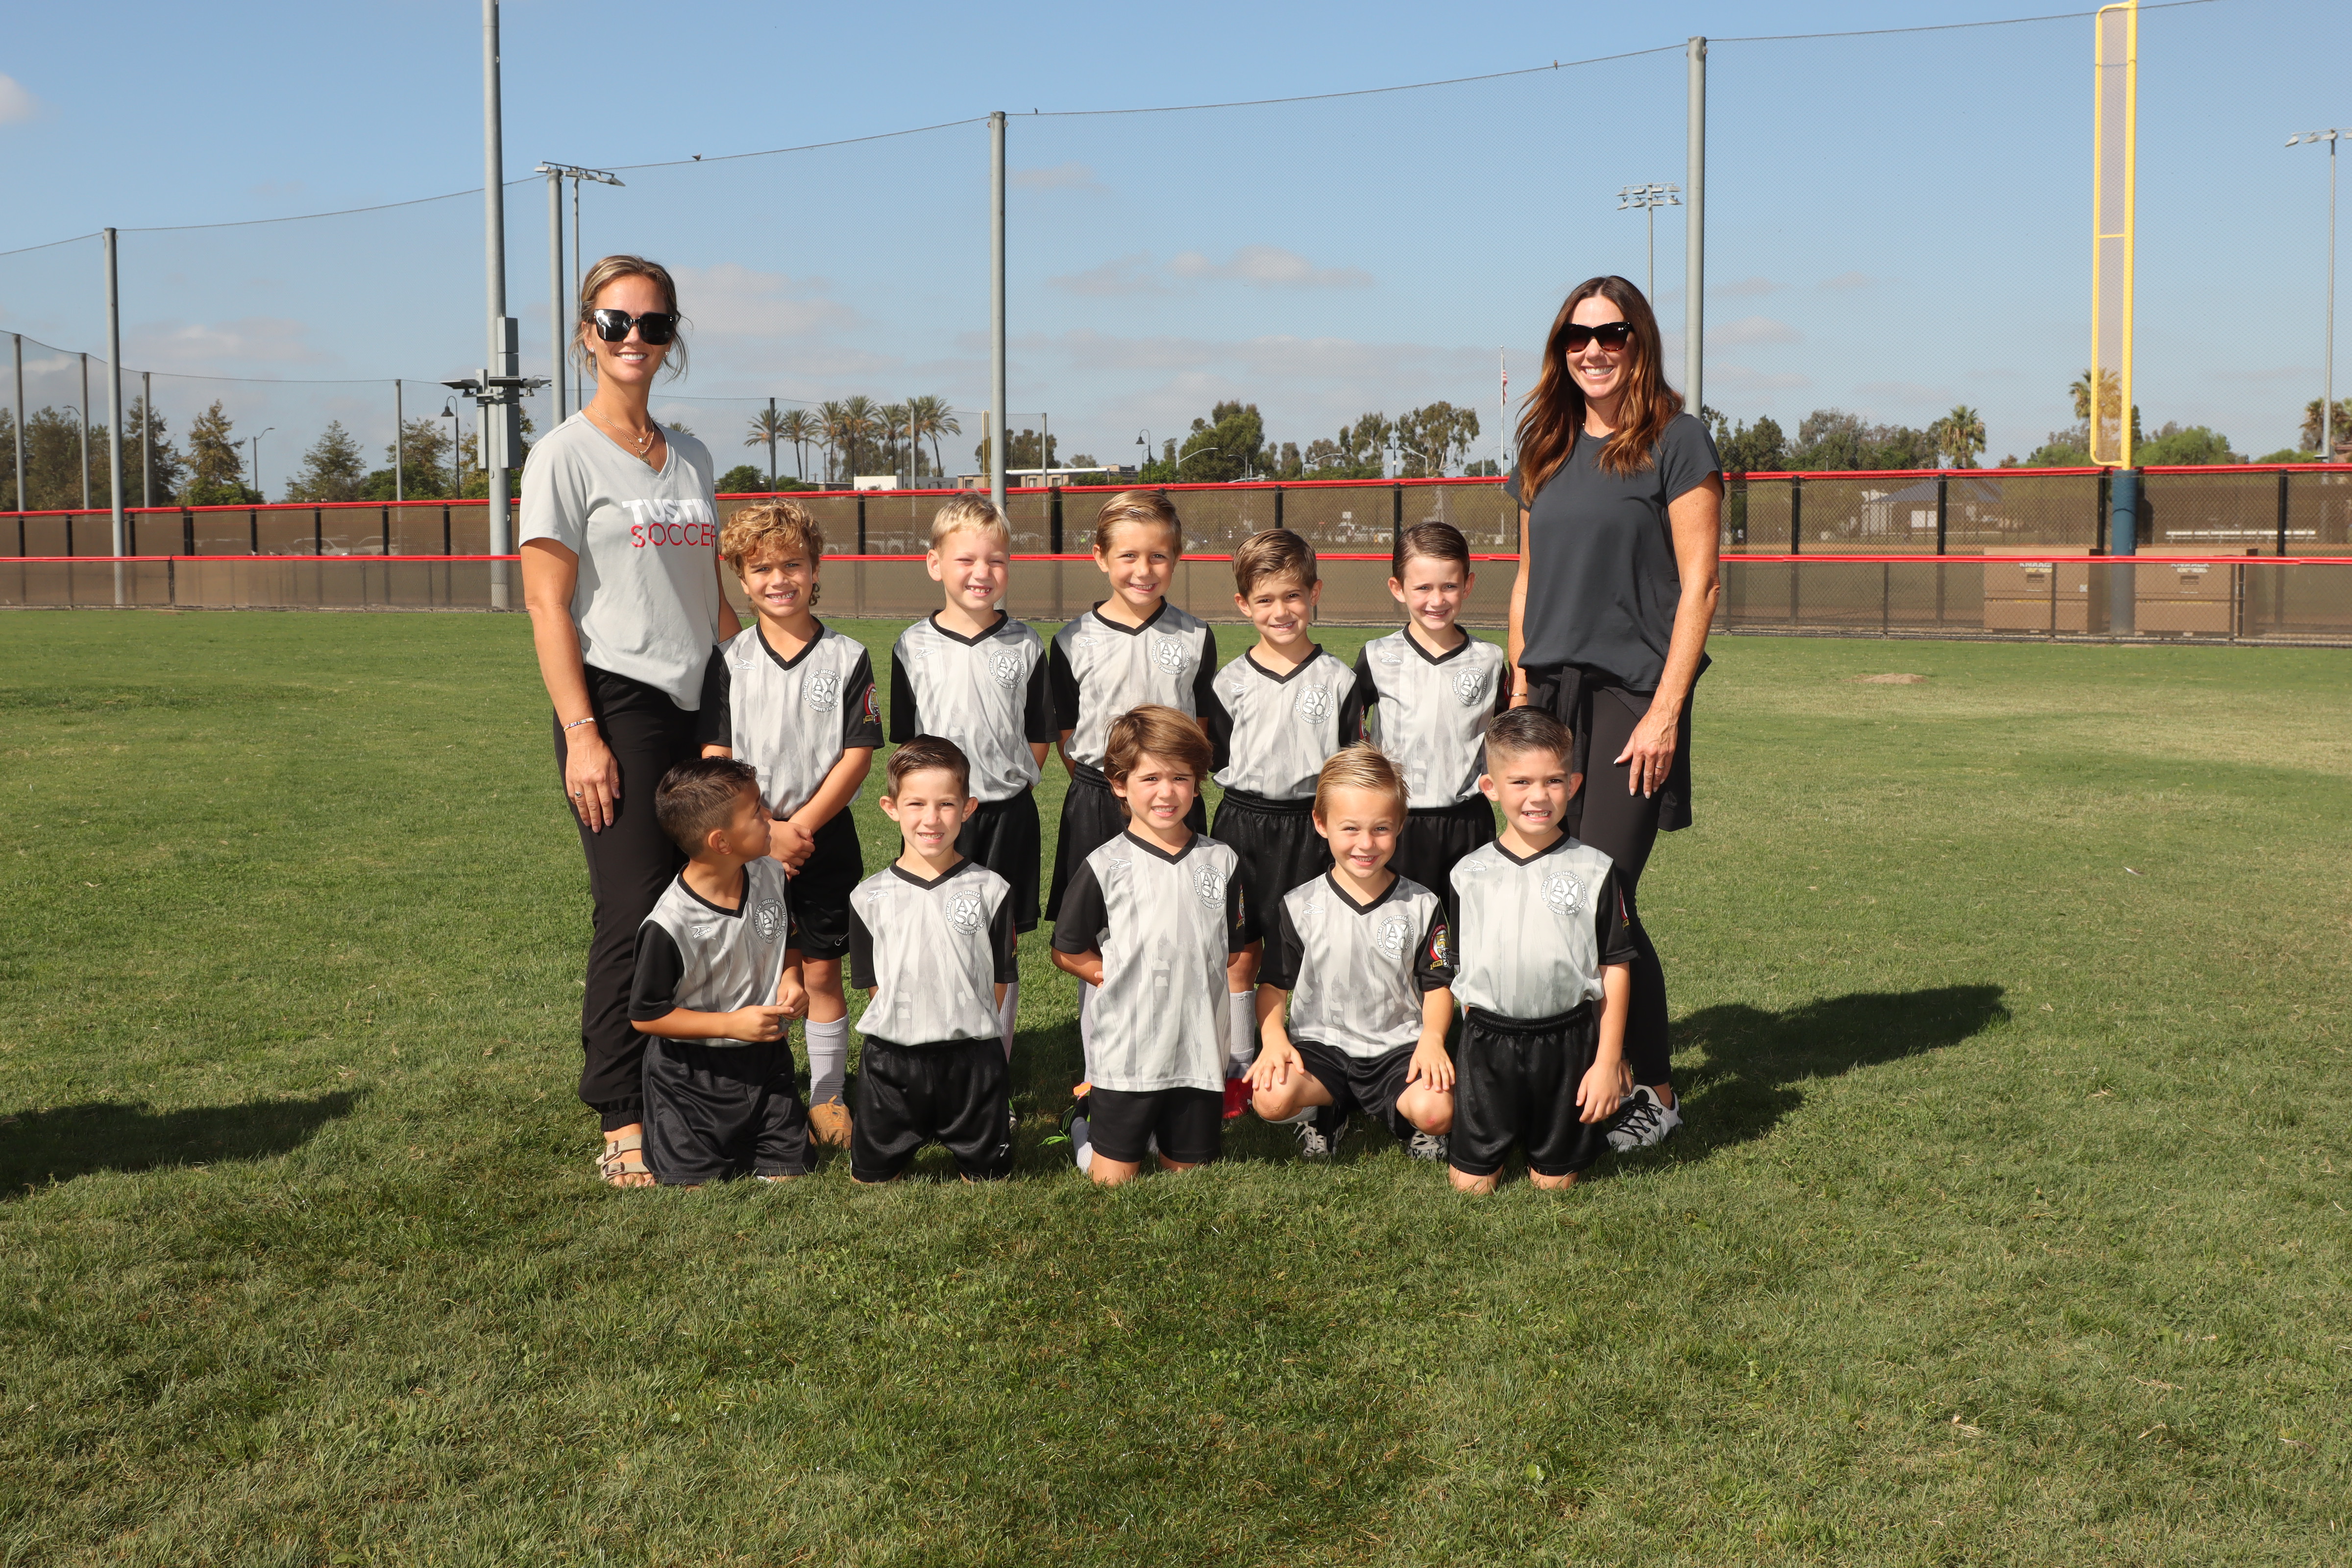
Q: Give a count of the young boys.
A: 10